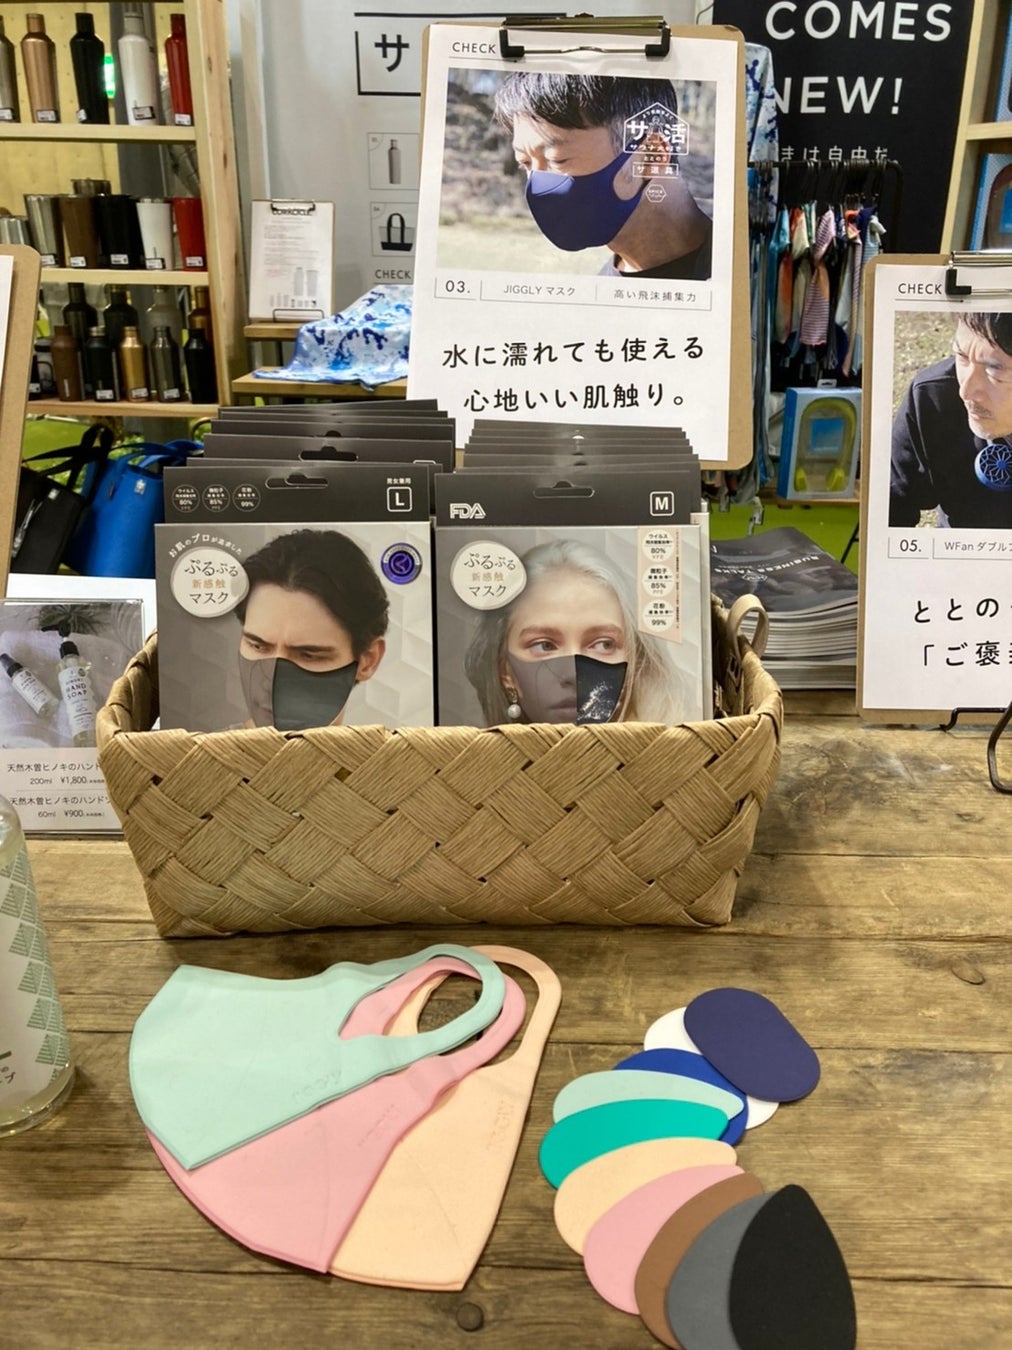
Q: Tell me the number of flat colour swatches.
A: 10